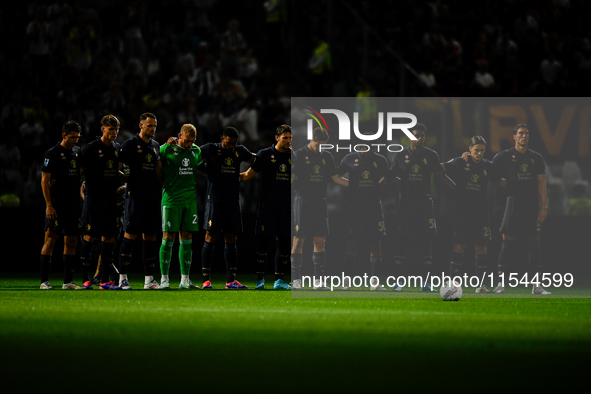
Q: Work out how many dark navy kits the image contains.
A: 10